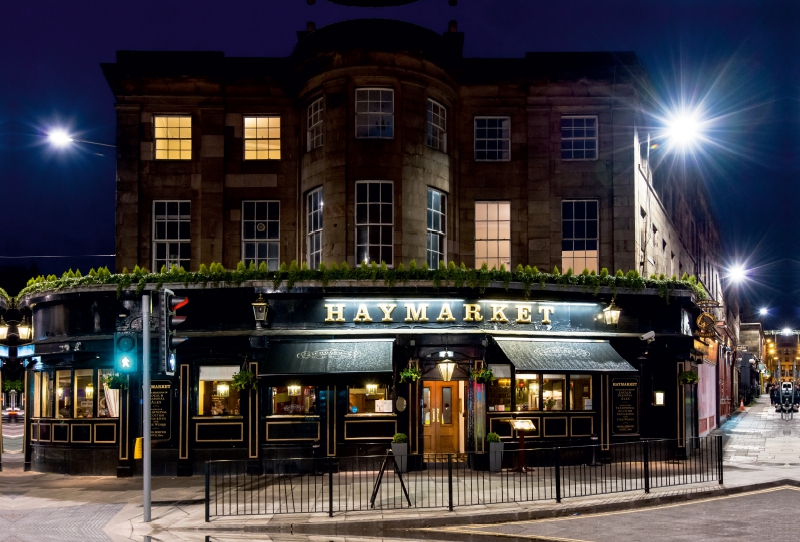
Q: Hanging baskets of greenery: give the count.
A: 5